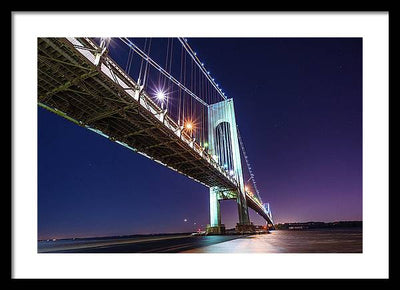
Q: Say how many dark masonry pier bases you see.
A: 2